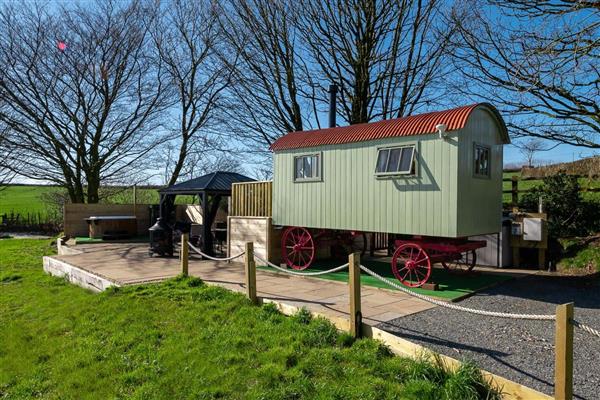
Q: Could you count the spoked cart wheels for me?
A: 4